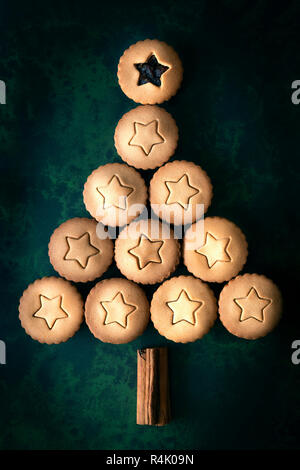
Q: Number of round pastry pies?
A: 11